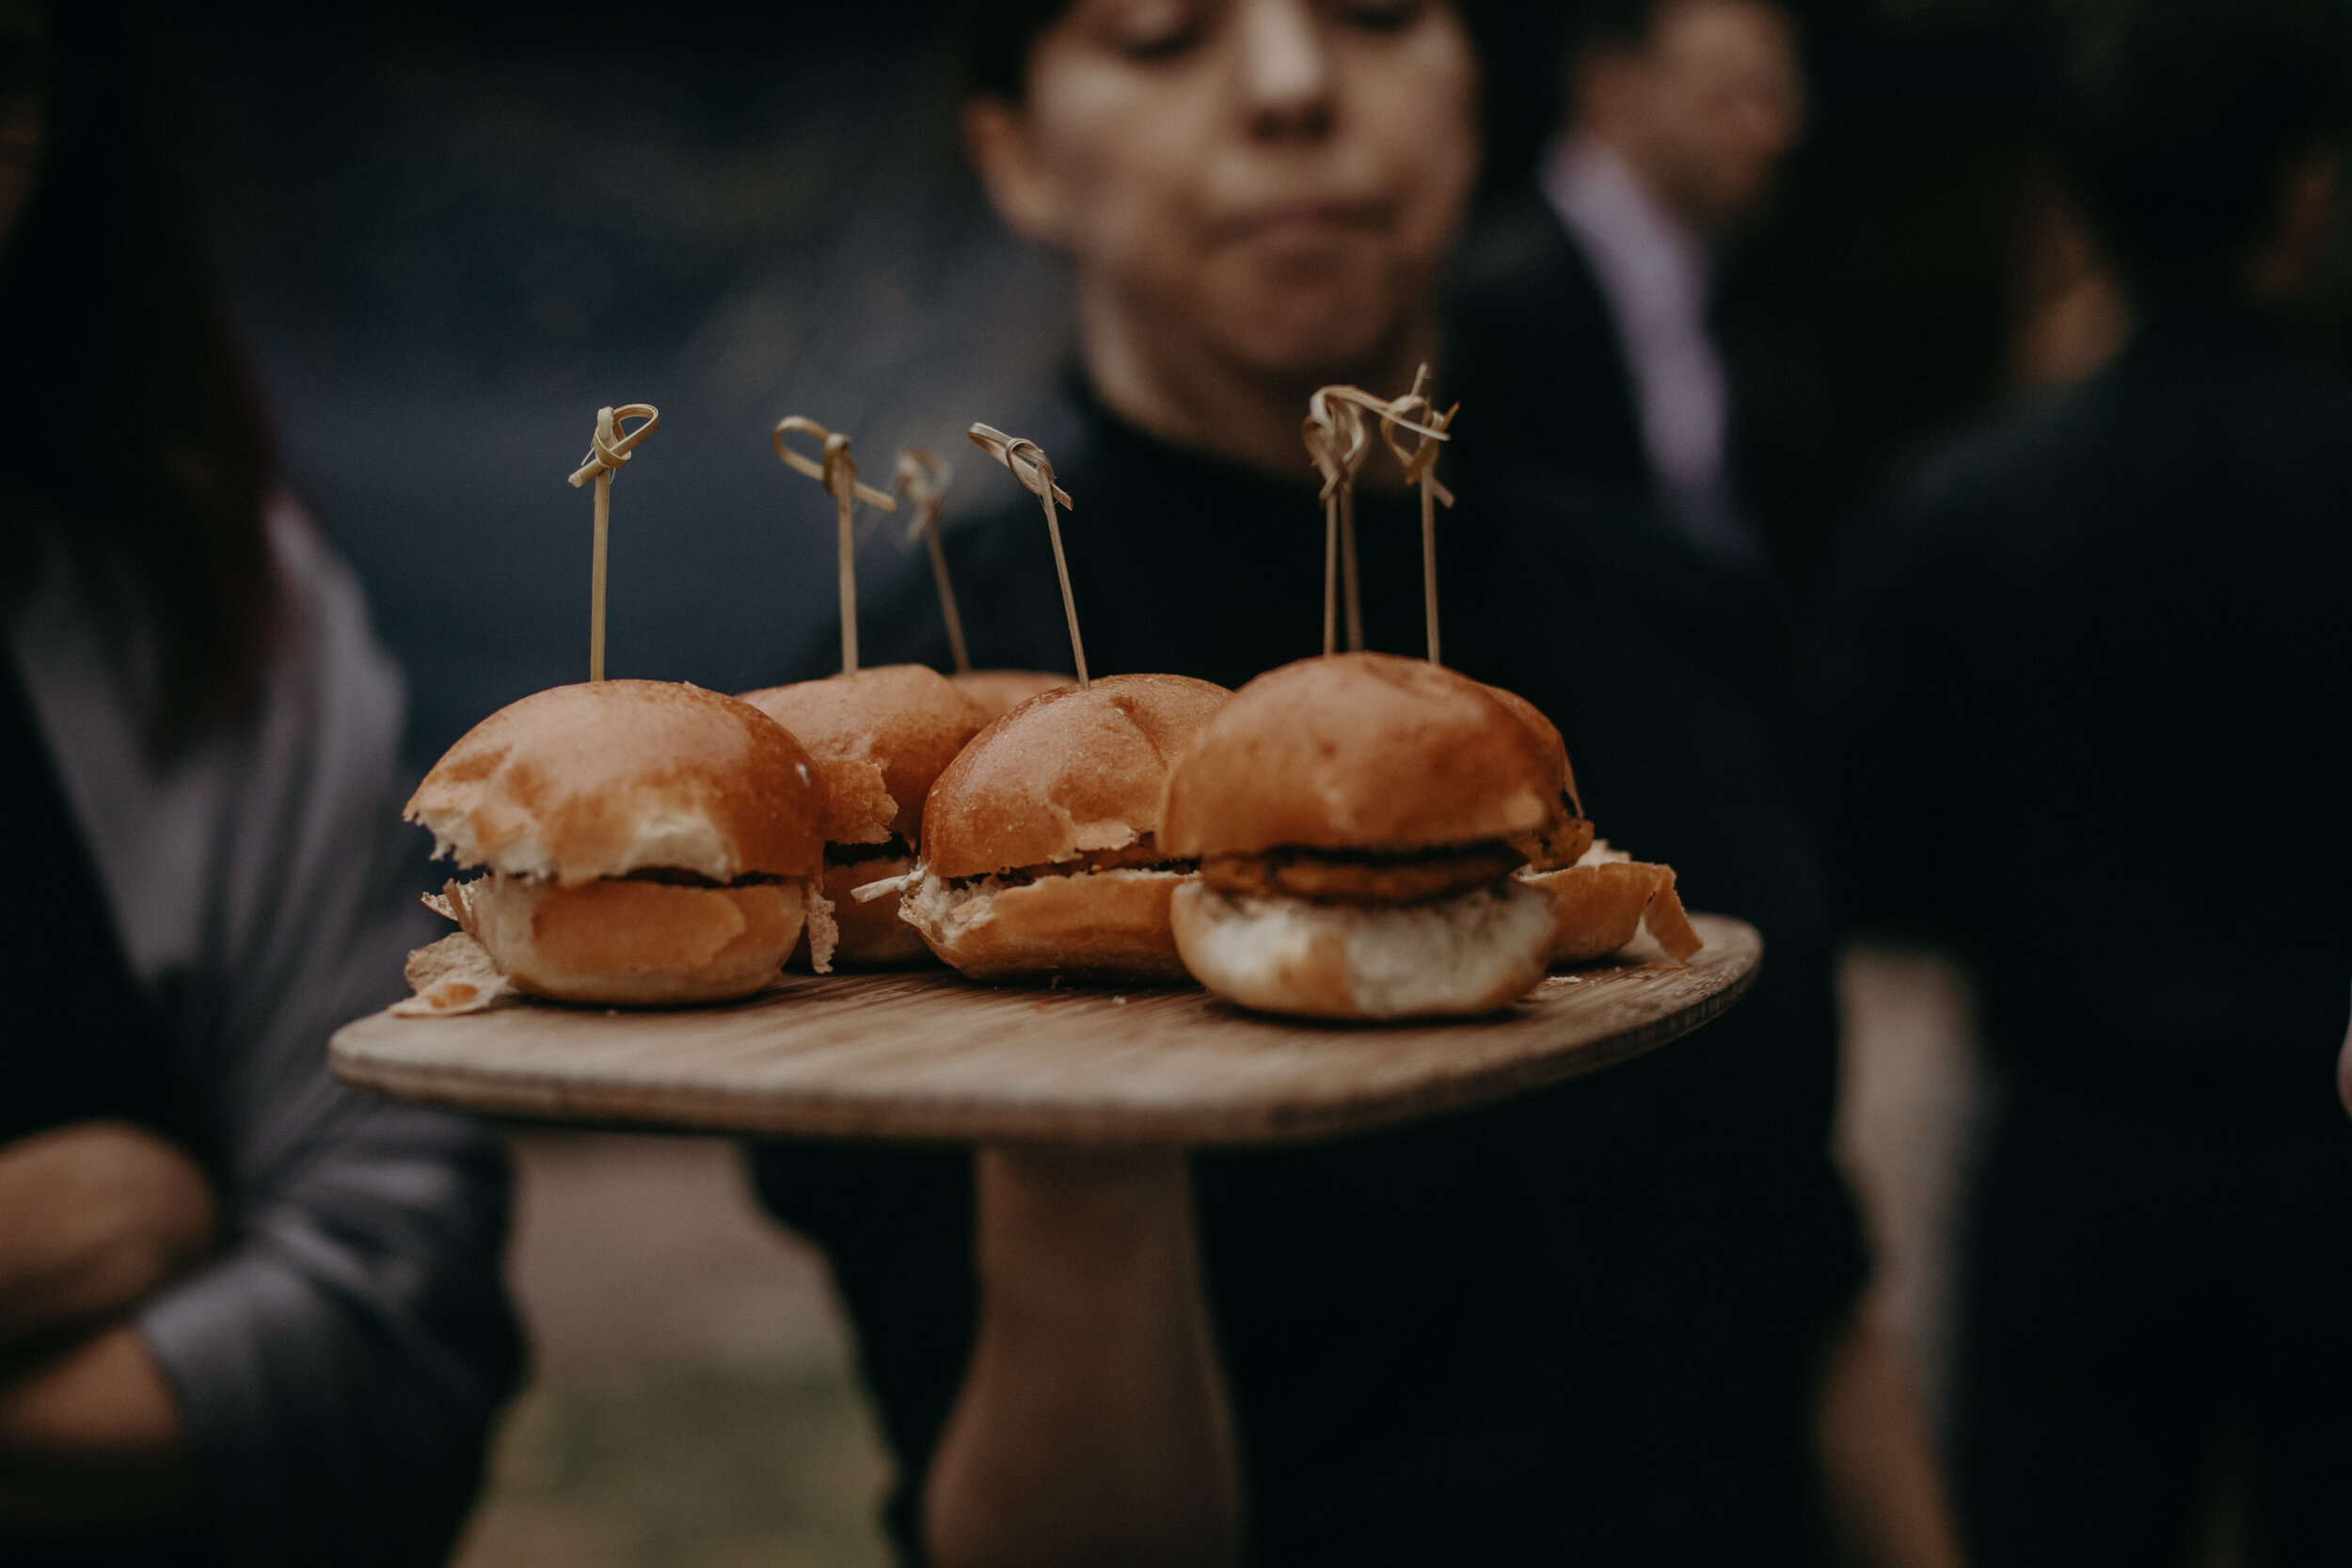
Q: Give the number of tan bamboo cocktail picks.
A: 7